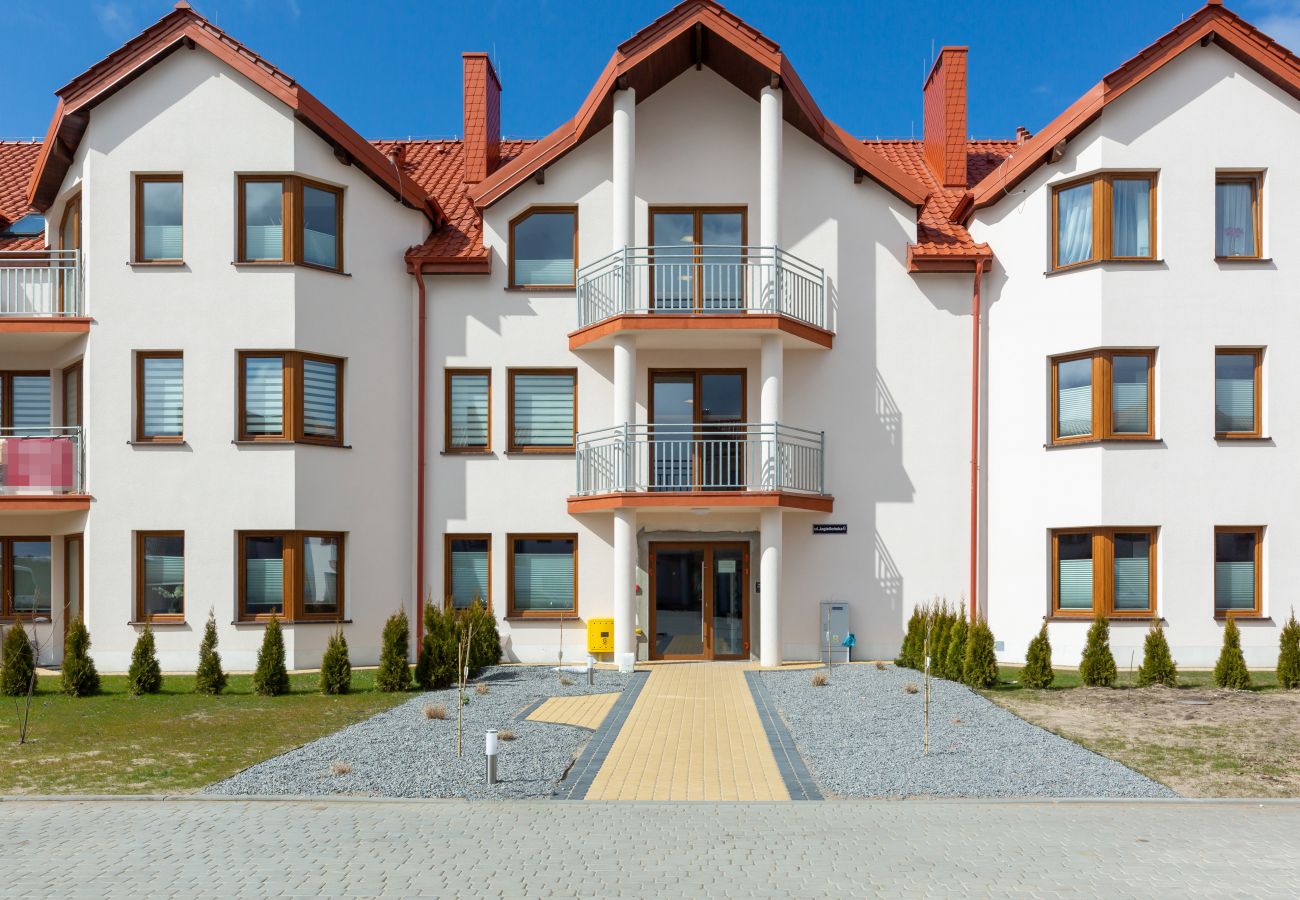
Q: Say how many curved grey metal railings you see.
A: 2